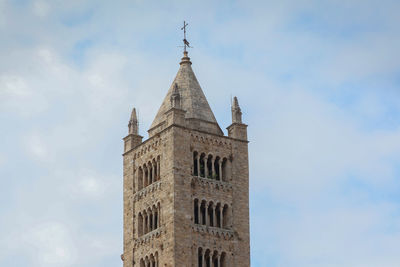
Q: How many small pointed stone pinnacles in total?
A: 3